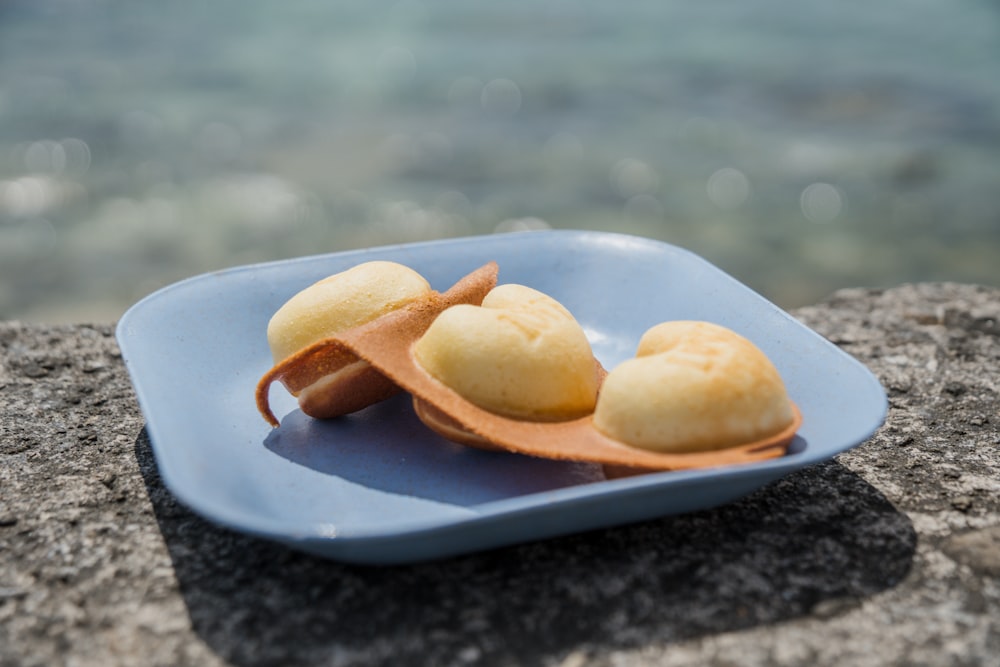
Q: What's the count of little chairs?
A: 0